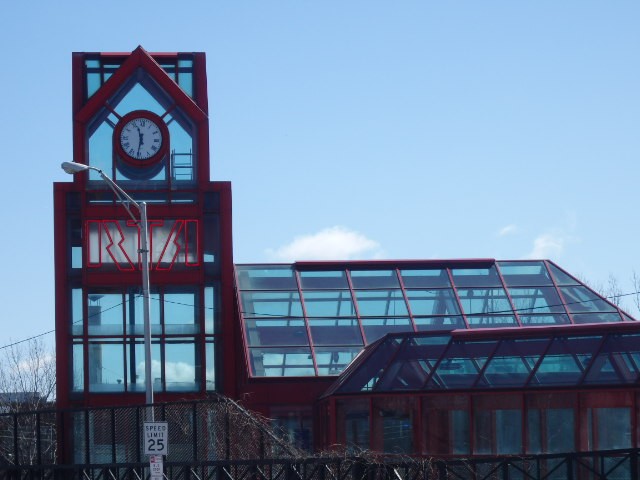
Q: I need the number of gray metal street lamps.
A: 1